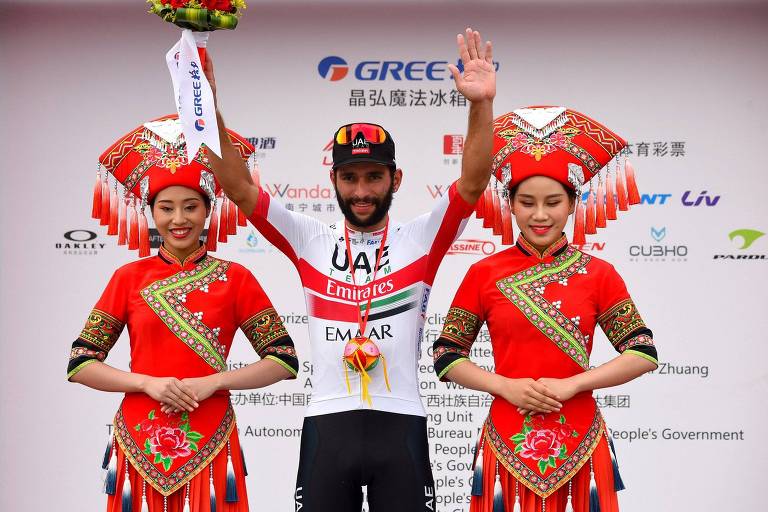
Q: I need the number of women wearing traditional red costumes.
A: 2